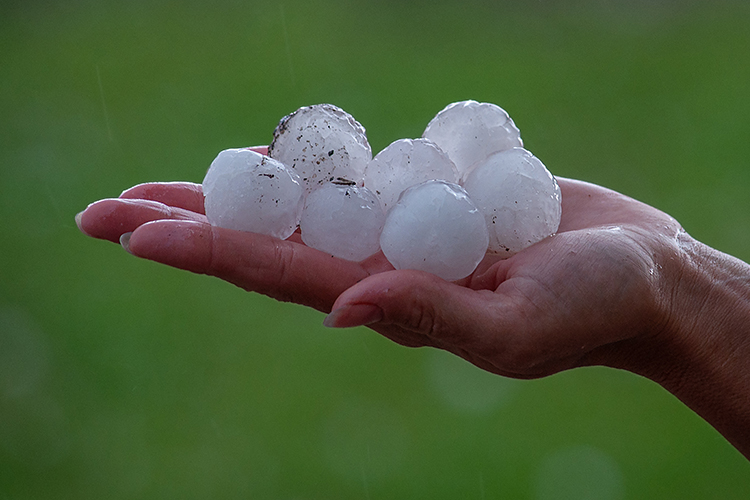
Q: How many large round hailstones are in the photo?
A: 7